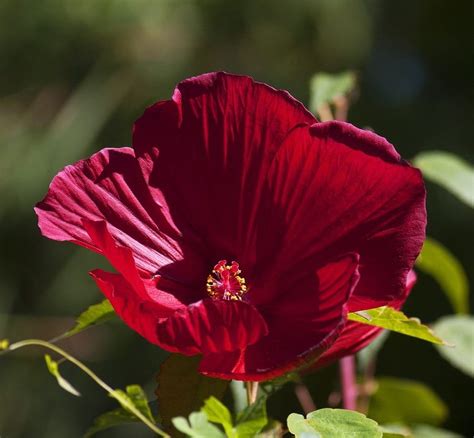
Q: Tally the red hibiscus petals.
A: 5